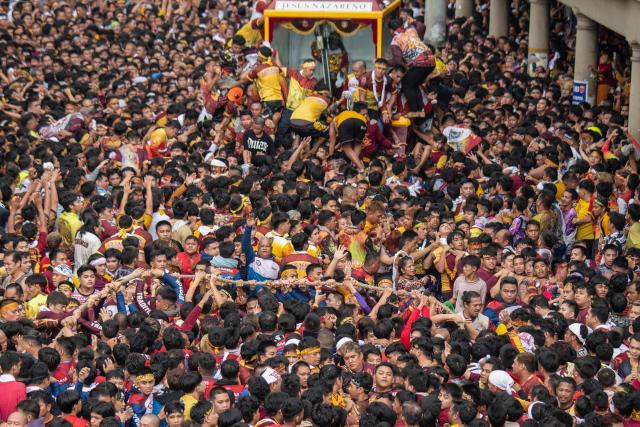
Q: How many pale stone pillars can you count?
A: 6